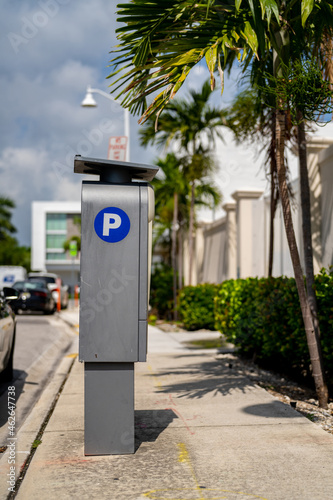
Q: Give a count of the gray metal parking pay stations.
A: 1